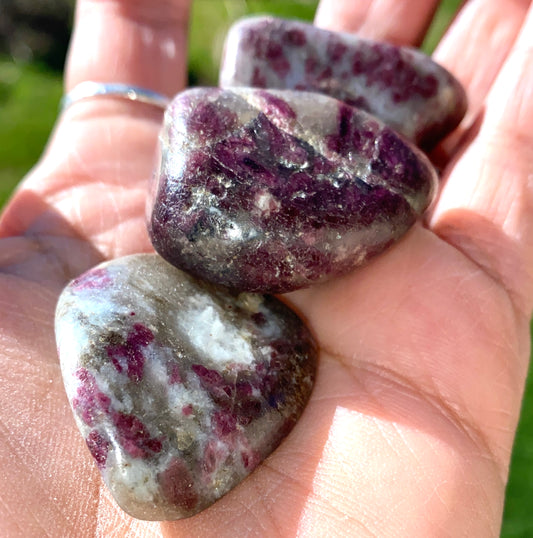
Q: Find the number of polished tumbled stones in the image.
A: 3